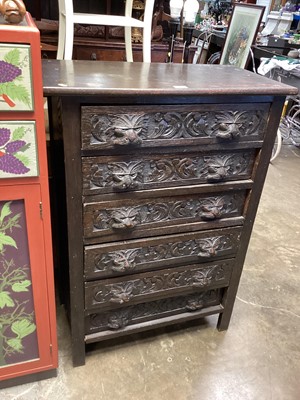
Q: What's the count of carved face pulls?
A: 12